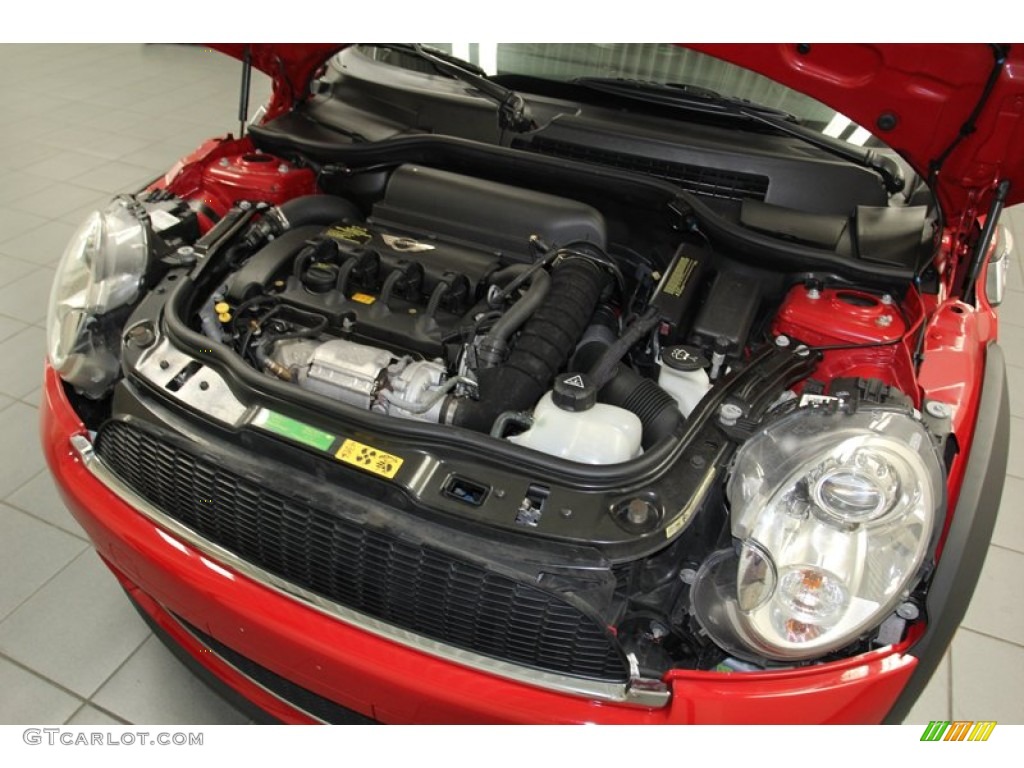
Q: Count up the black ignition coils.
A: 4